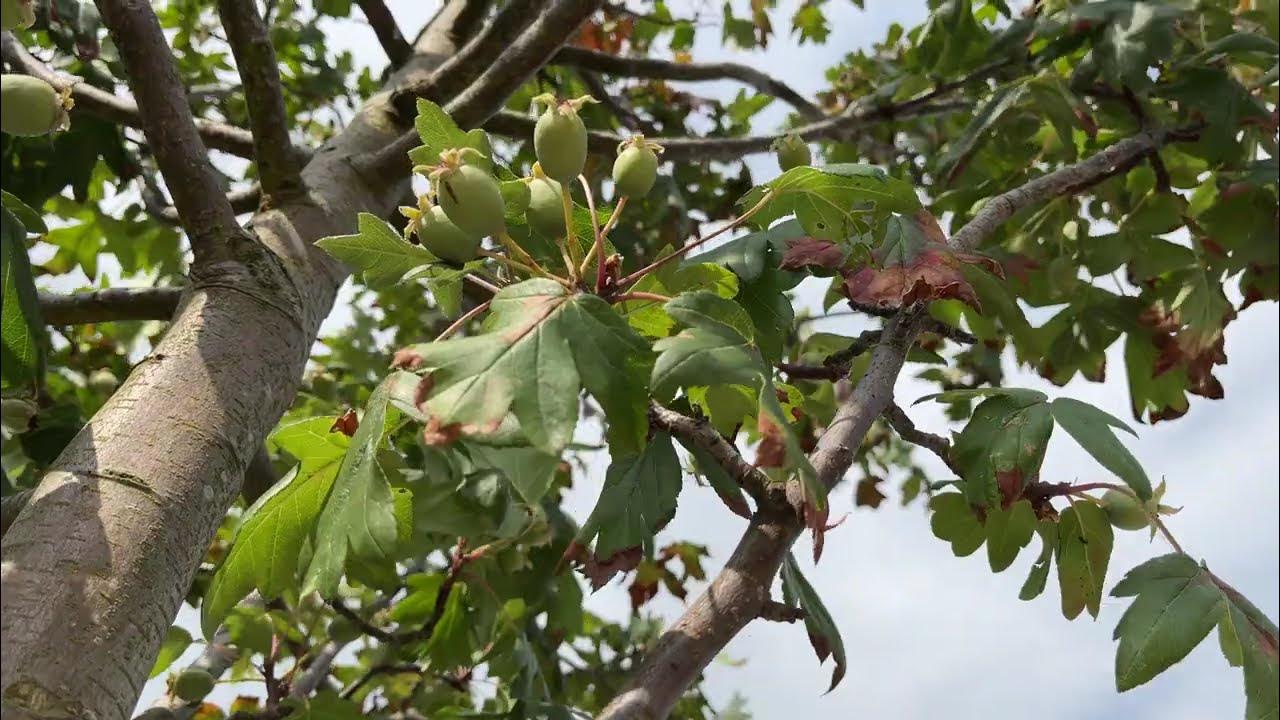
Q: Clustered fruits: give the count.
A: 5